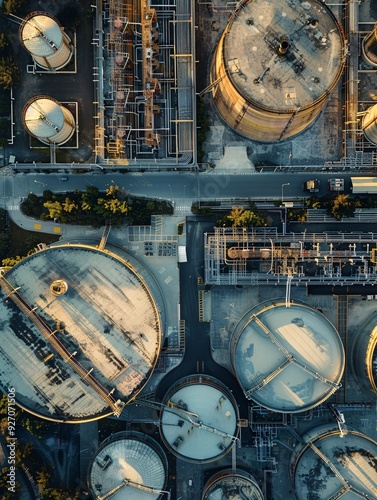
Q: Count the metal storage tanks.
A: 12